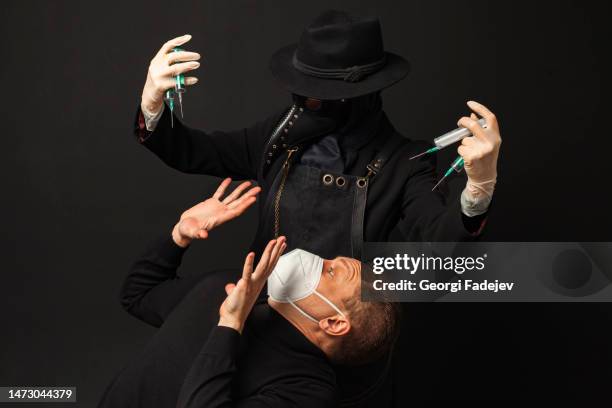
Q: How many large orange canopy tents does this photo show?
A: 0